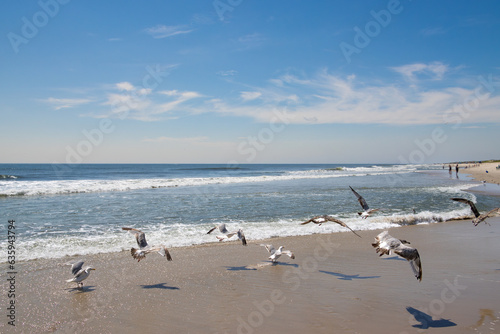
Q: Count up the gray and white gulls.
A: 8